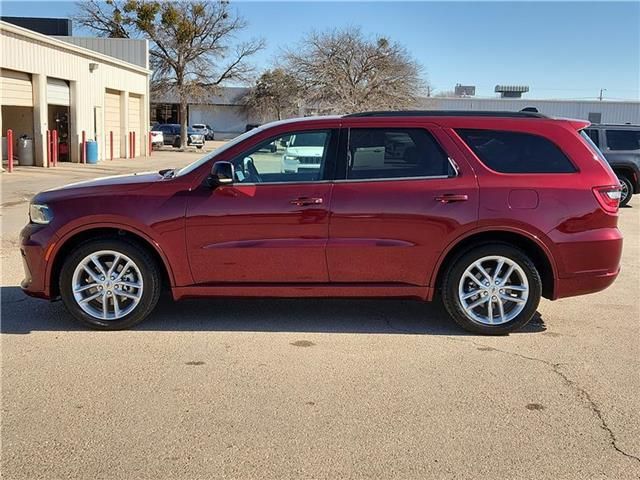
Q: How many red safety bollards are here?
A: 8